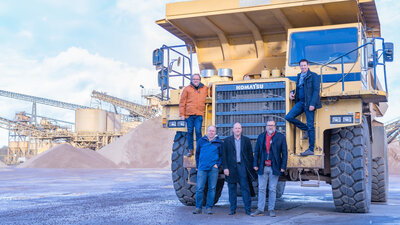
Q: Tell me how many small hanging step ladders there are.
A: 2